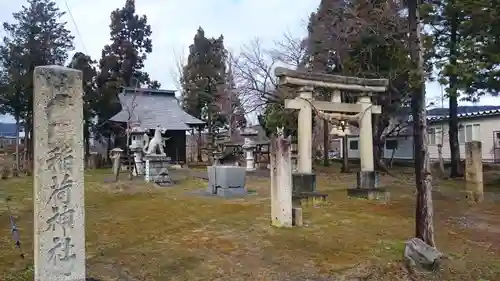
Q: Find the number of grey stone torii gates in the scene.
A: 1